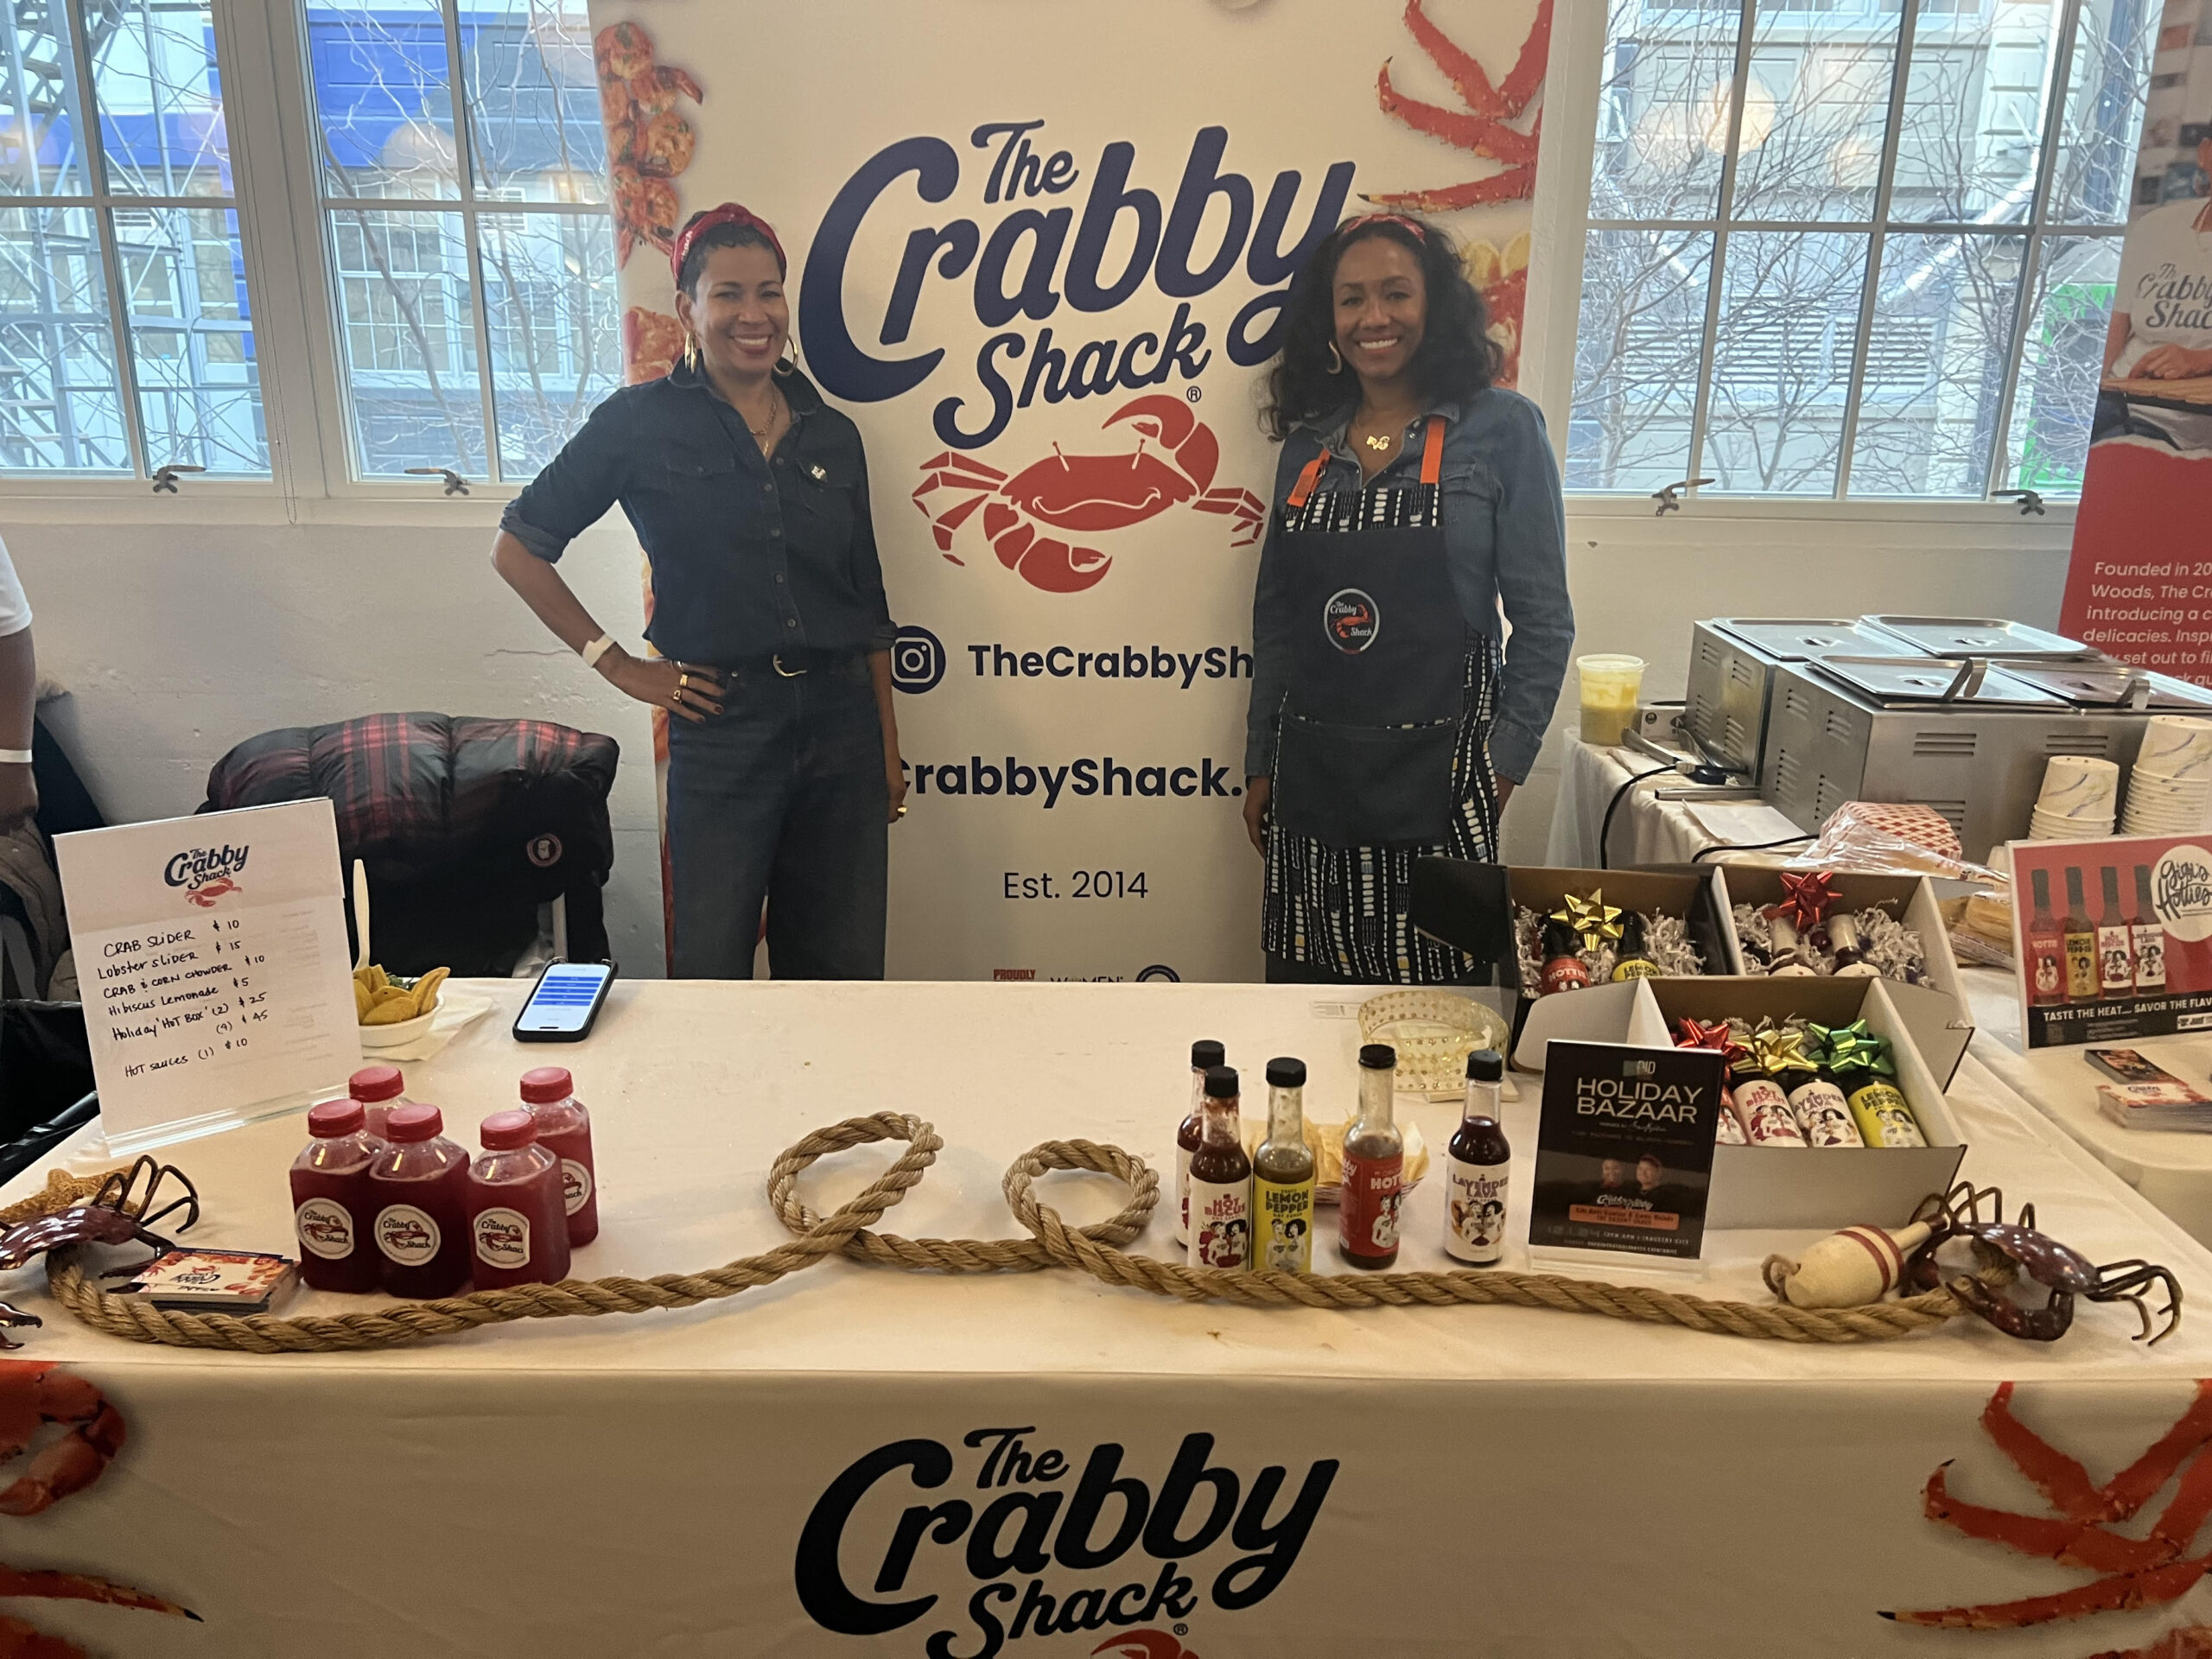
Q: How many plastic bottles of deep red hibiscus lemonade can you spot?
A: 5